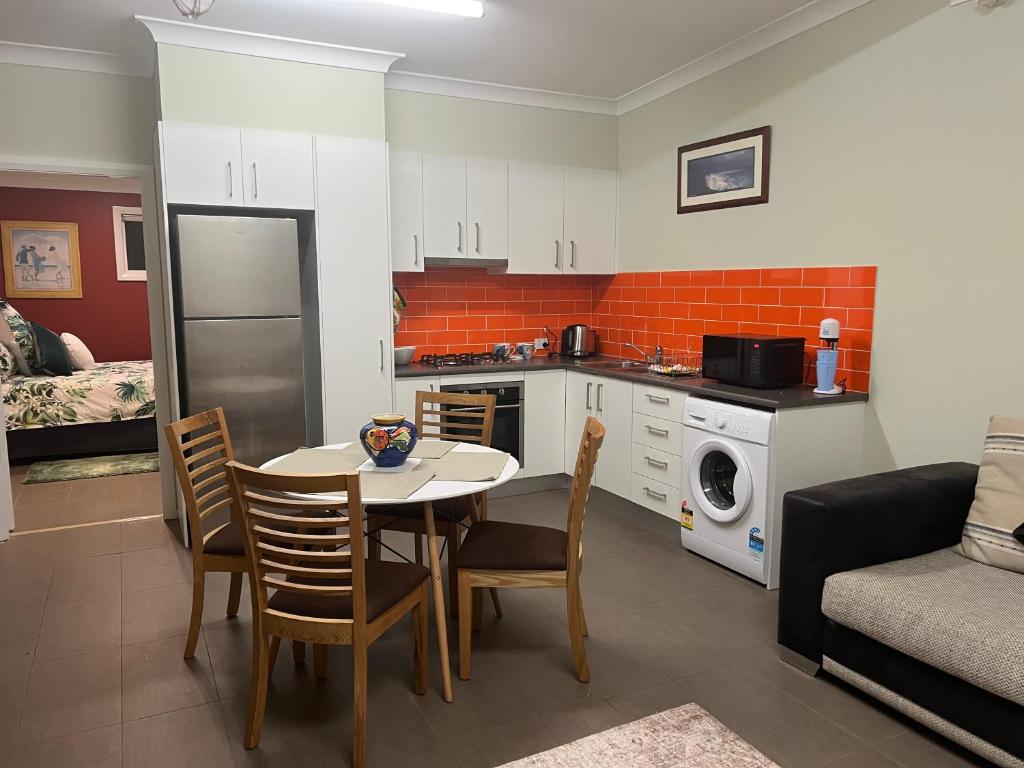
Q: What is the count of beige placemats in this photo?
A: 4